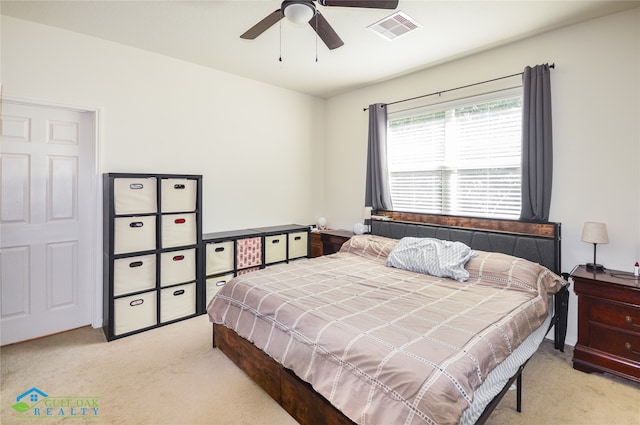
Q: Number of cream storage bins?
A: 12